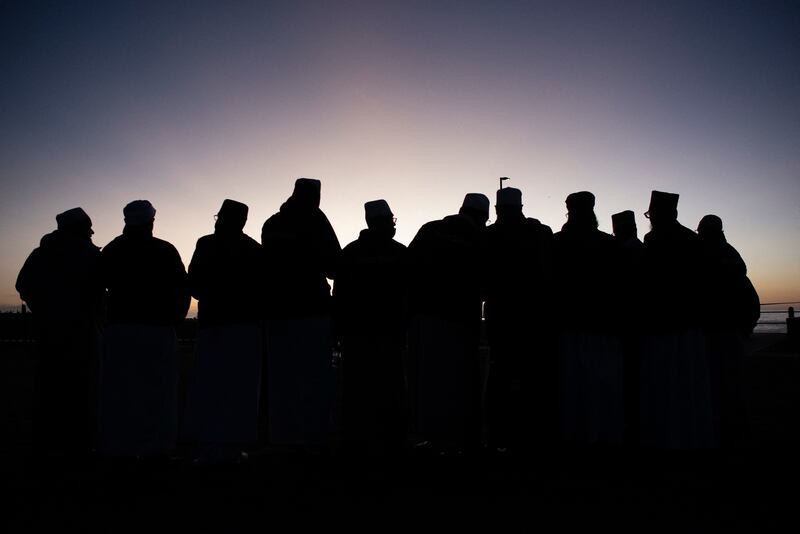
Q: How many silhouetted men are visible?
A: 11